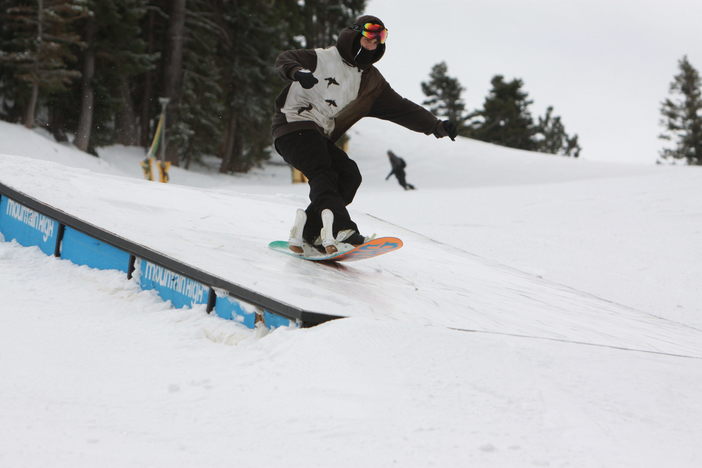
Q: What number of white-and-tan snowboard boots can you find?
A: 2